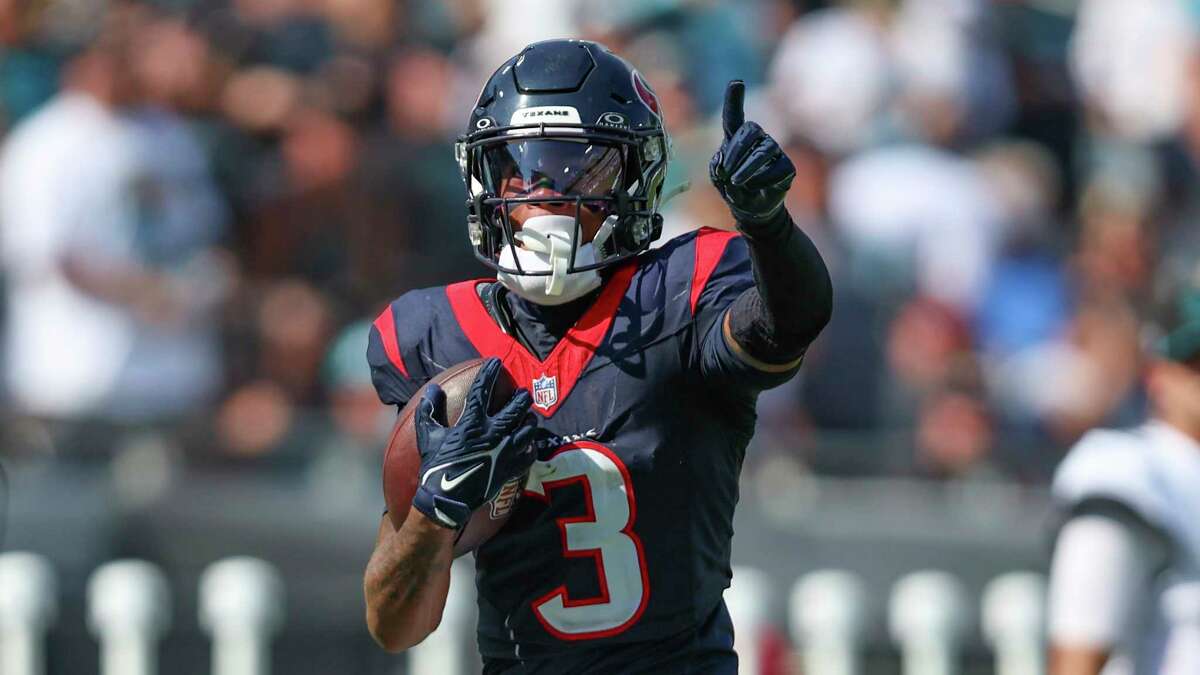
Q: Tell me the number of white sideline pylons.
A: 8